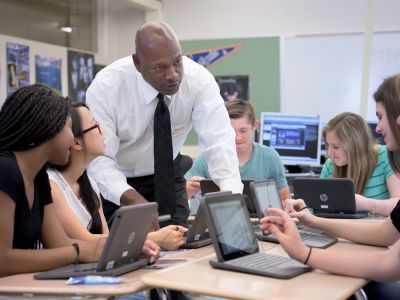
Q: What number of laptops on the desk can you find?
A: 6